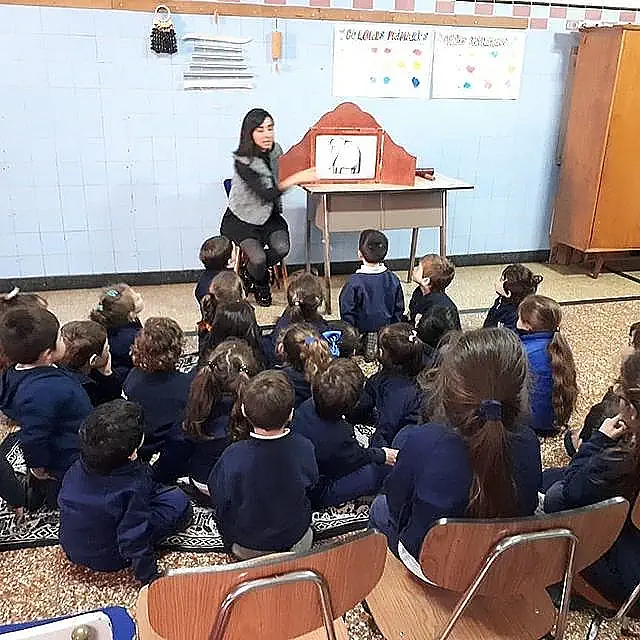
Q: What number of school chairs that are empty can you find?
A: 1